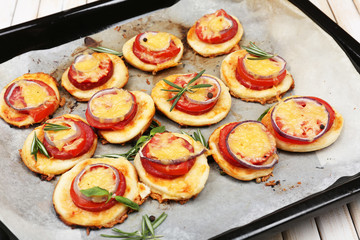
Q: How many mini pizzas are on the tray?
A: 12